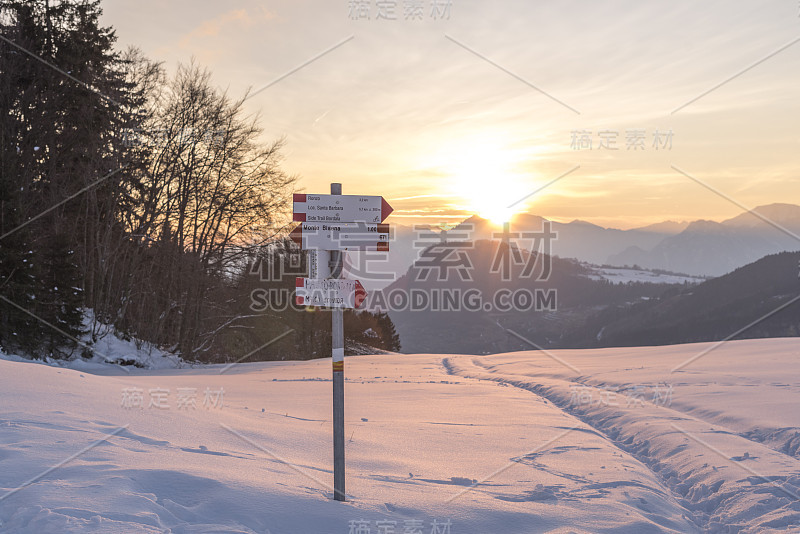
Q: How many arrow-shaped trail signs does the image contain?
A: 3